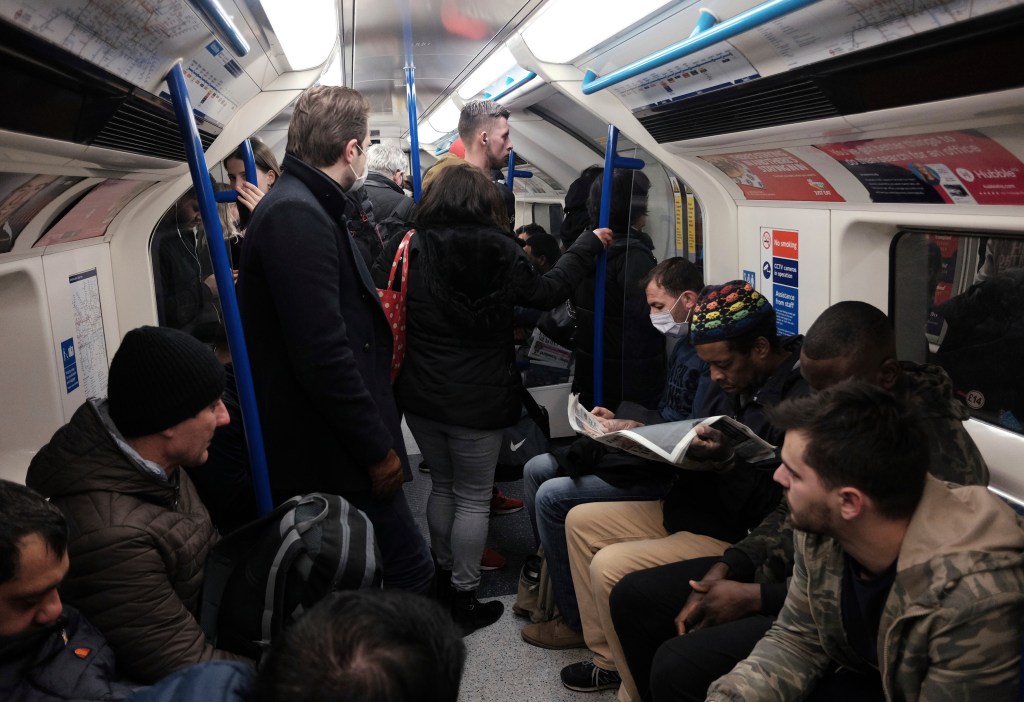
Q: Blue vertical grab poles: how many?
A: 5